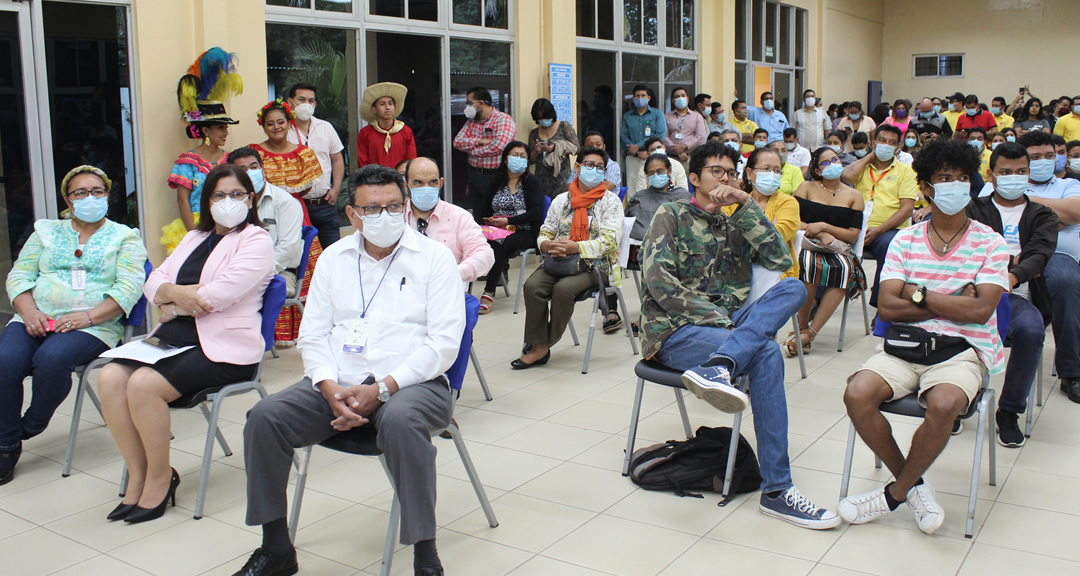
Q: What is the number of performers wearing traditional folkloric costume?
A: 3